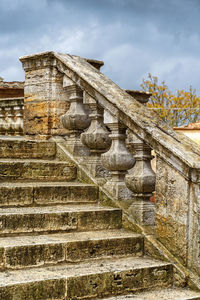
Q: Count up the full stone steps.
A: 6